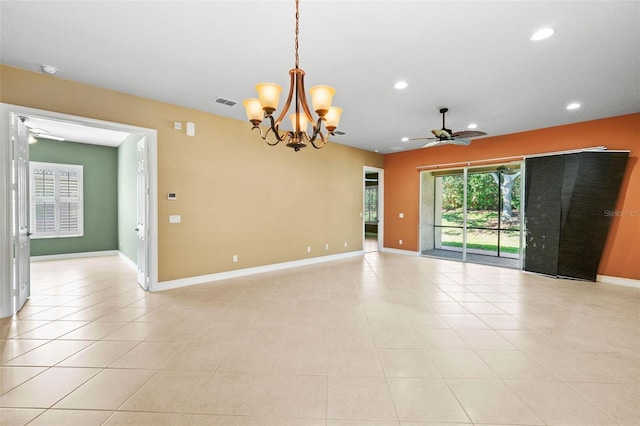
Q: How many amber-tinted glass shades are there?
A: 5